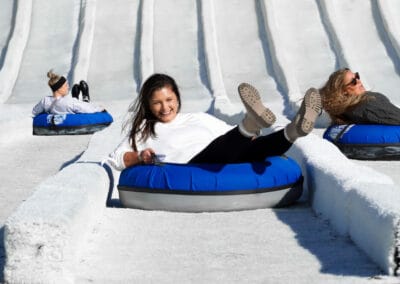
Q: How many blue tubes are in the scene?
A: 3